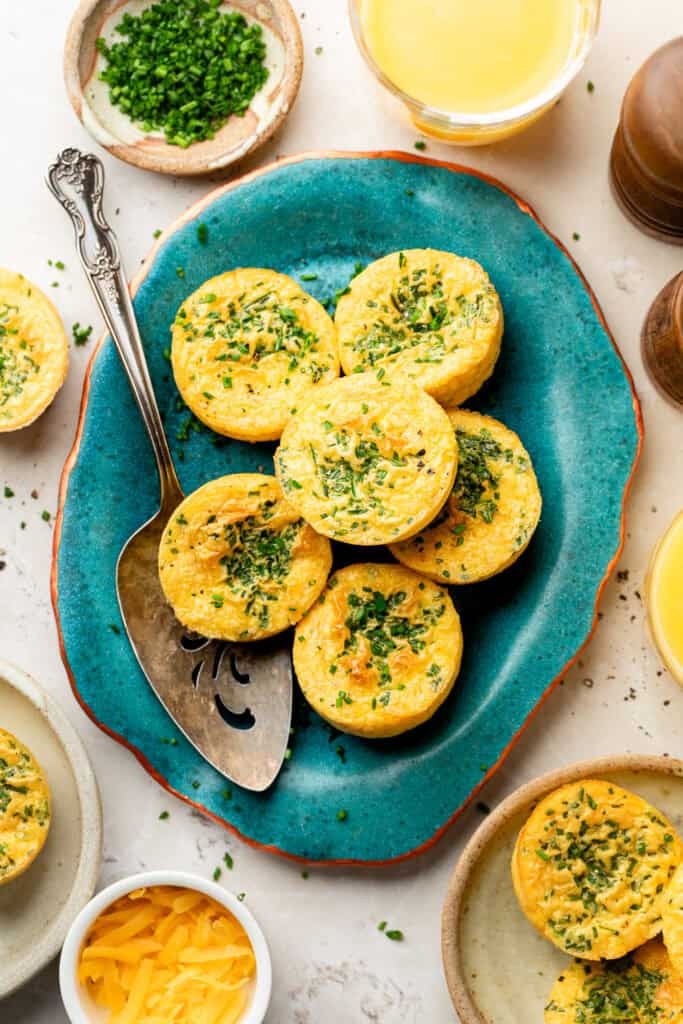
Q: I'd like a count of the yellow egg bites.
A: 11